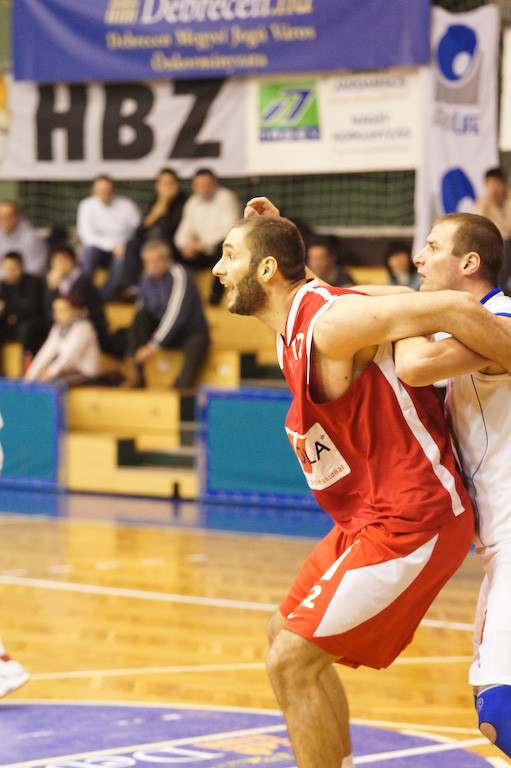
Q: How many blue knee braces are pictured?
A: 1